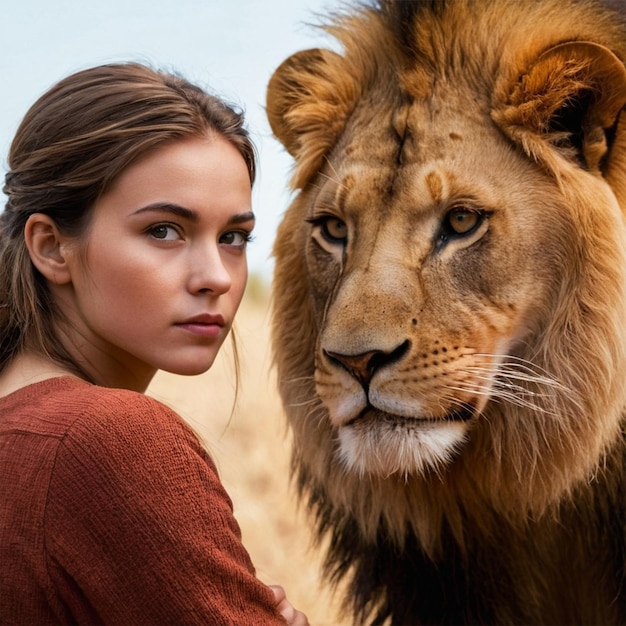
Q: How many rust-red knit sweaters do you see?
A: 1